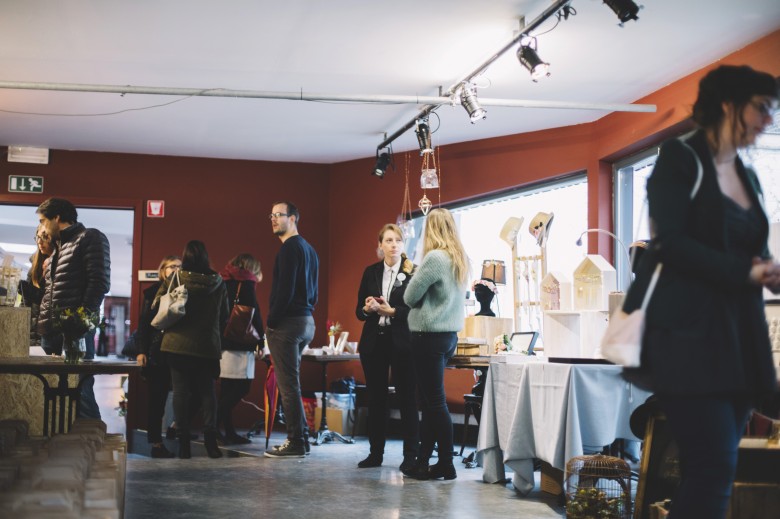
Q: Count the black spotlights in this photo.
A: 4